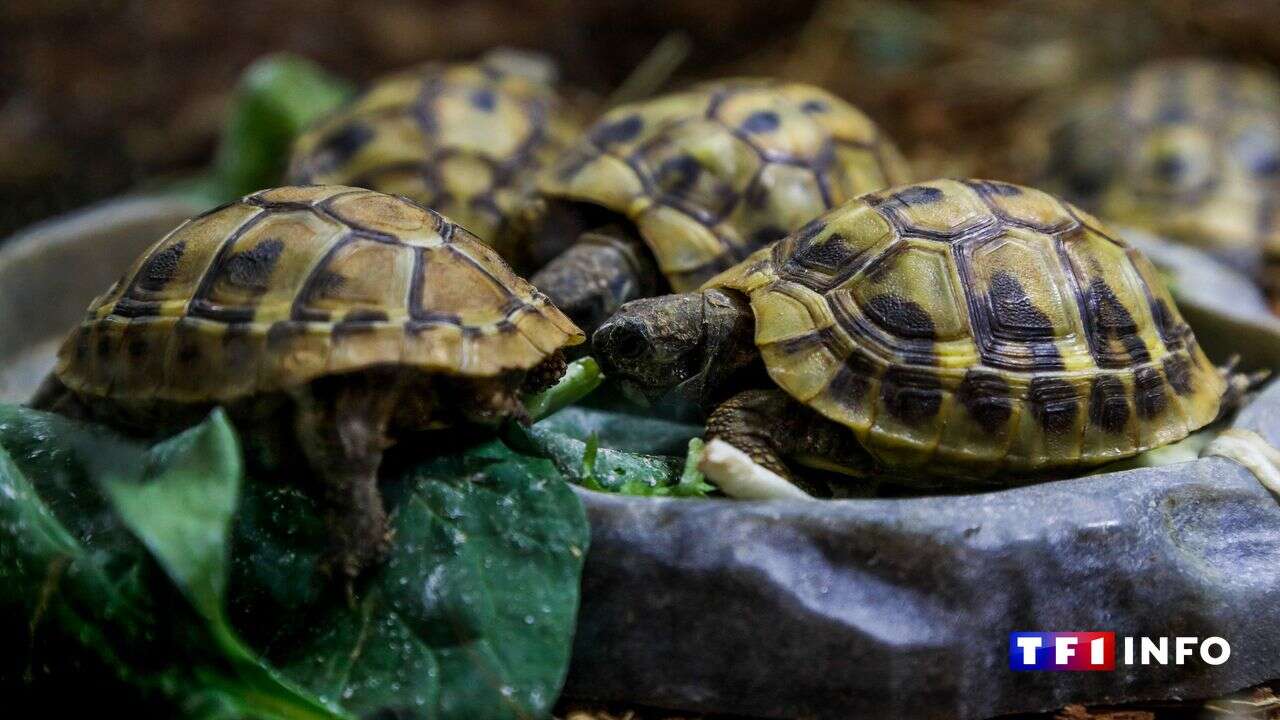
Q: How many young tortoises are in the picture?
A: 5